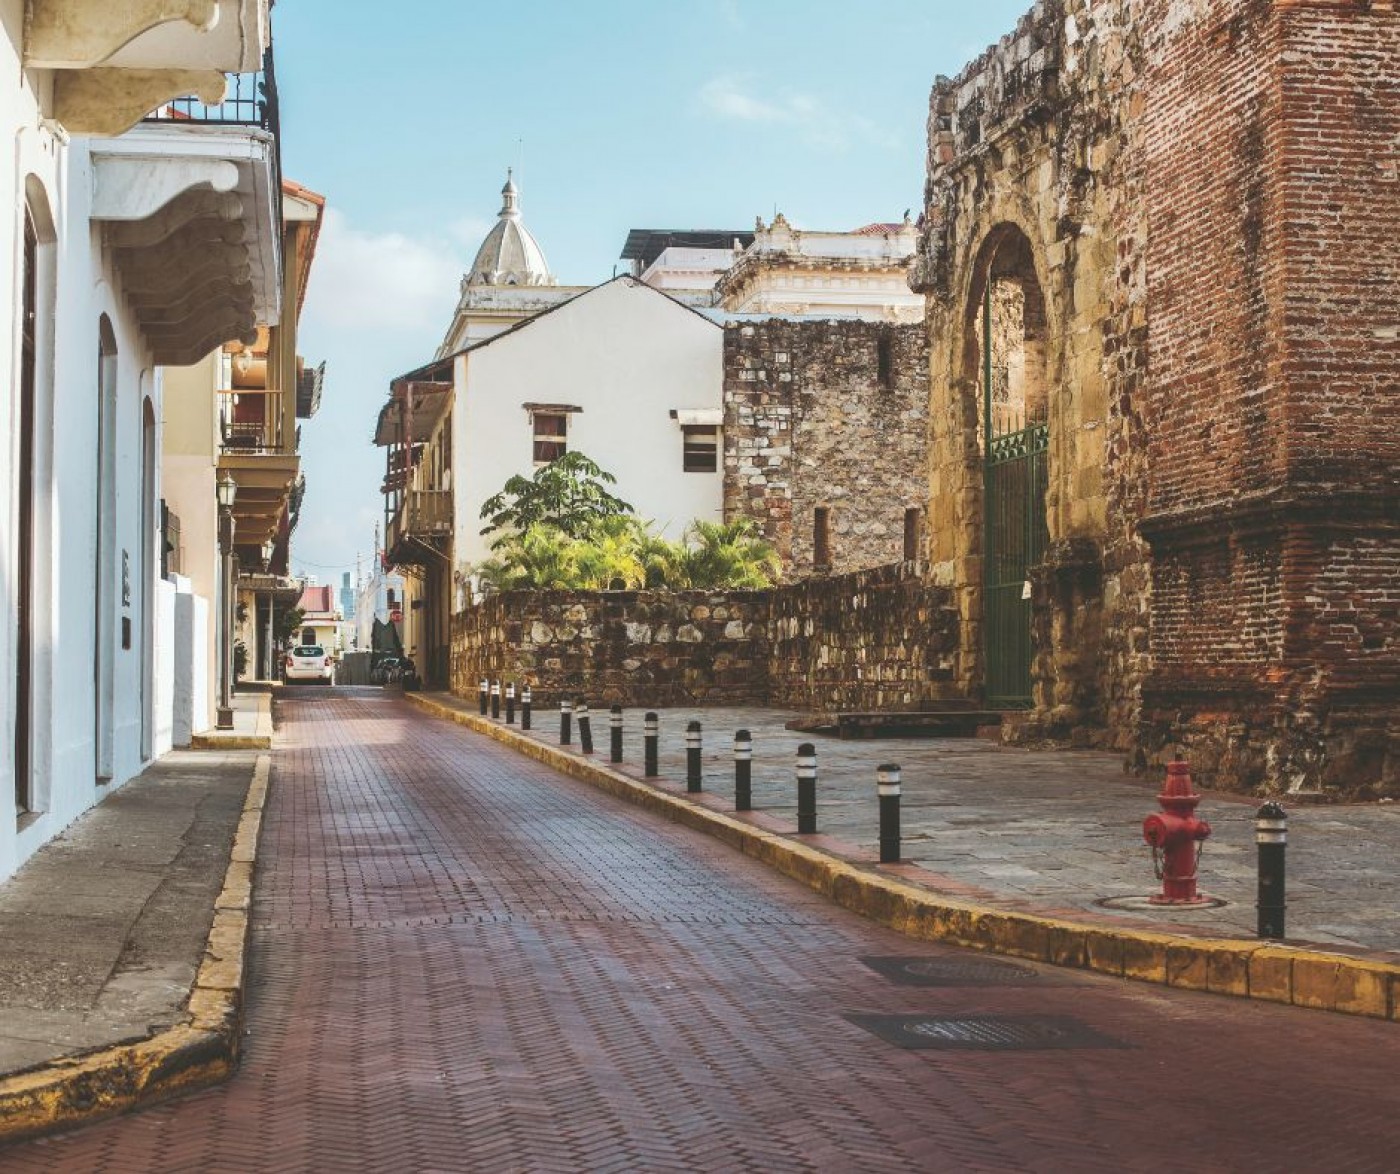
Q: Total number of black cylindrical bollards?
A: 13